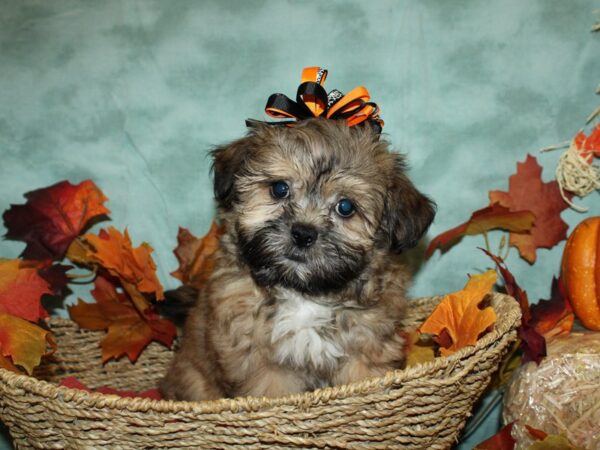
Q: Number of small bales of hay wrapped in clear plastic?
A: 1